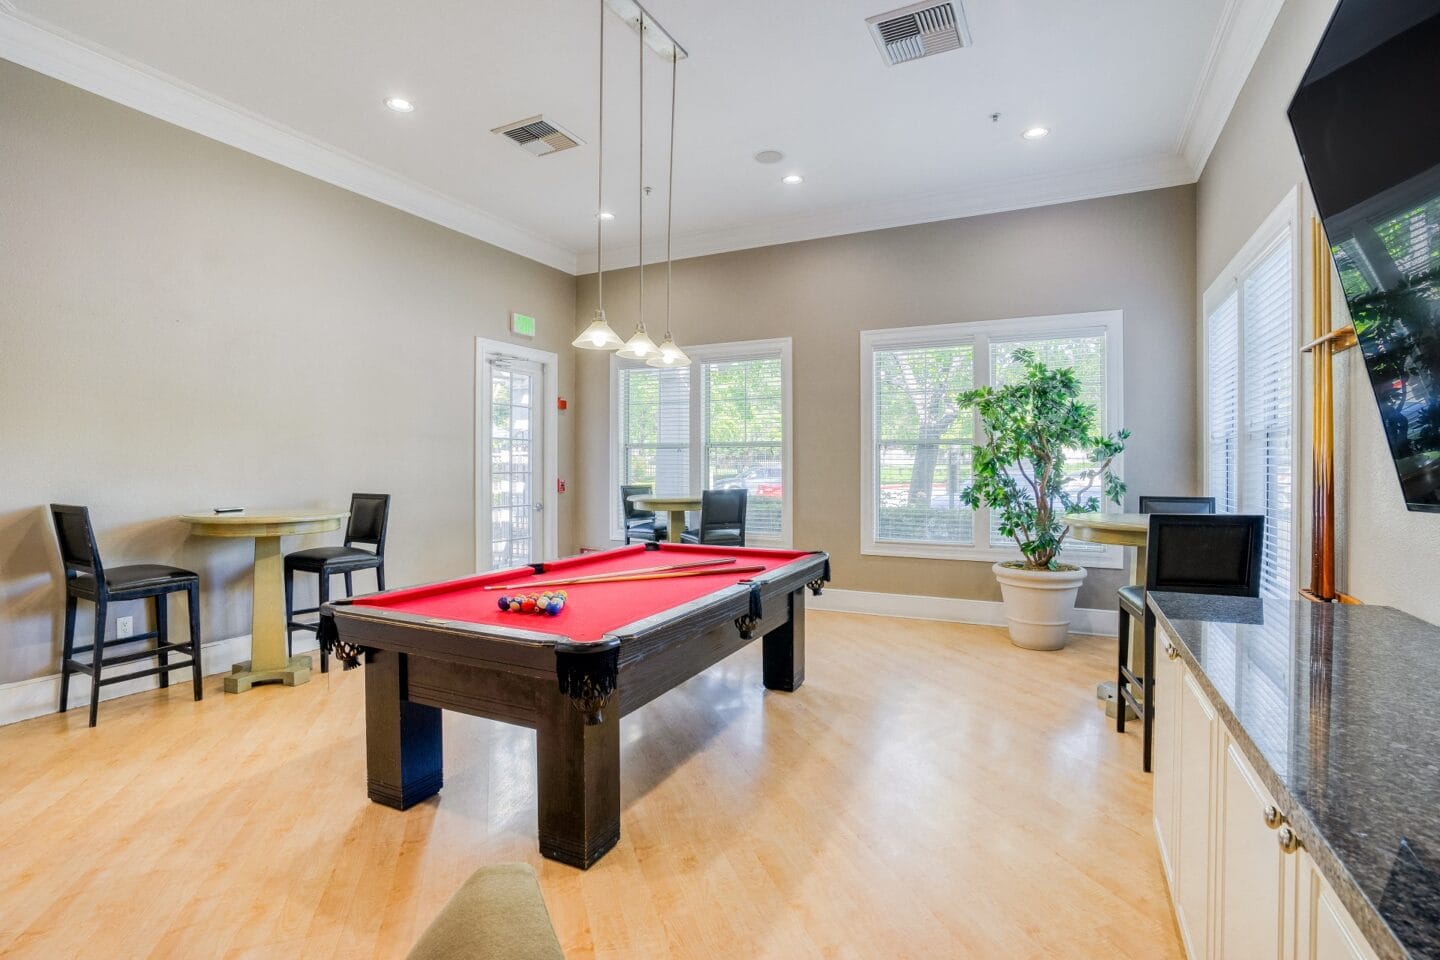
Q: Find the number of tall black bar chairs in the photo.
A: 6